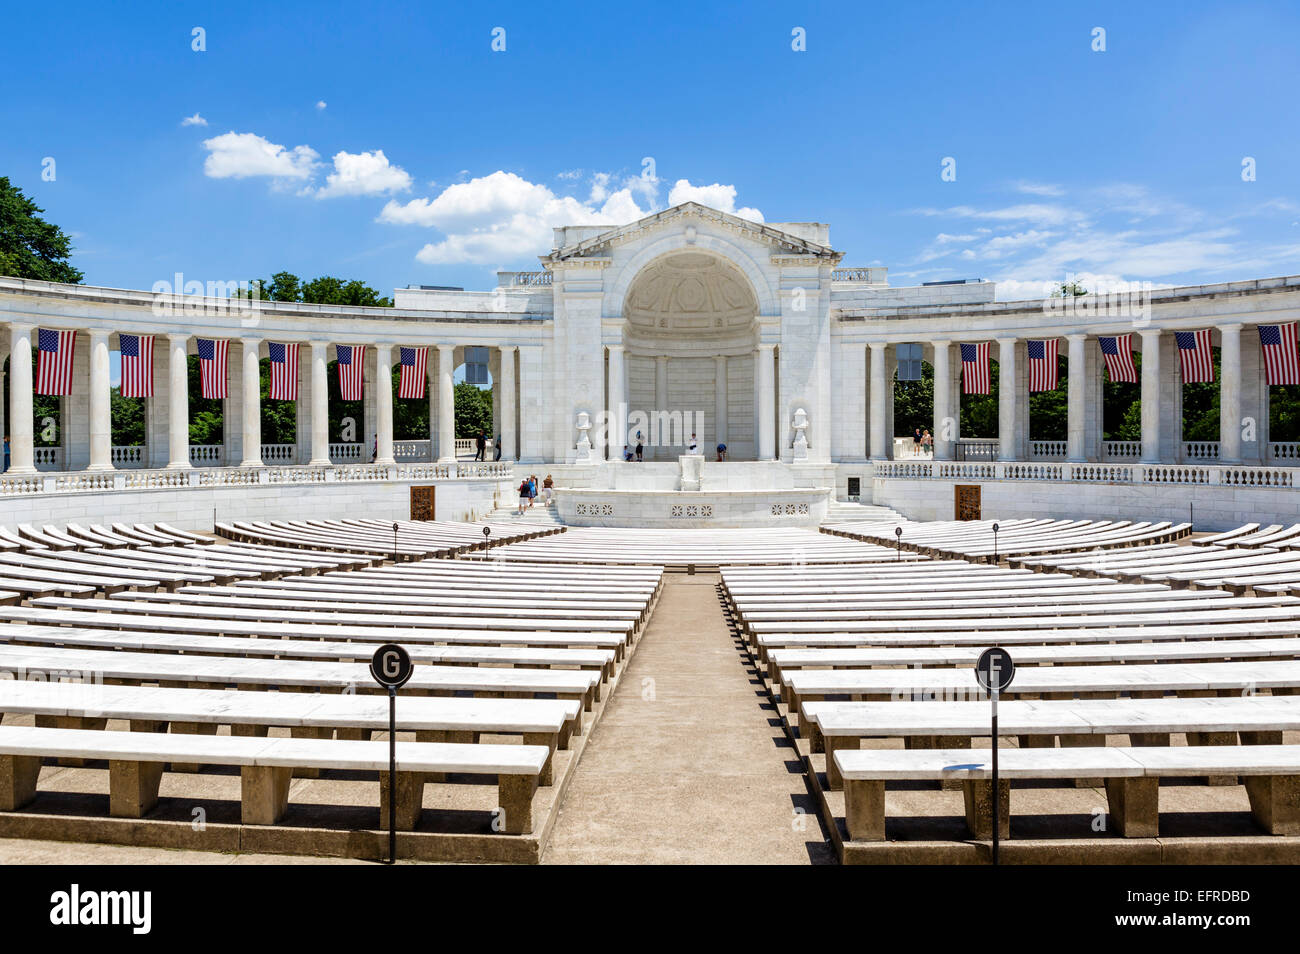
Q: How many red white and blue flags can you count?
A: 11